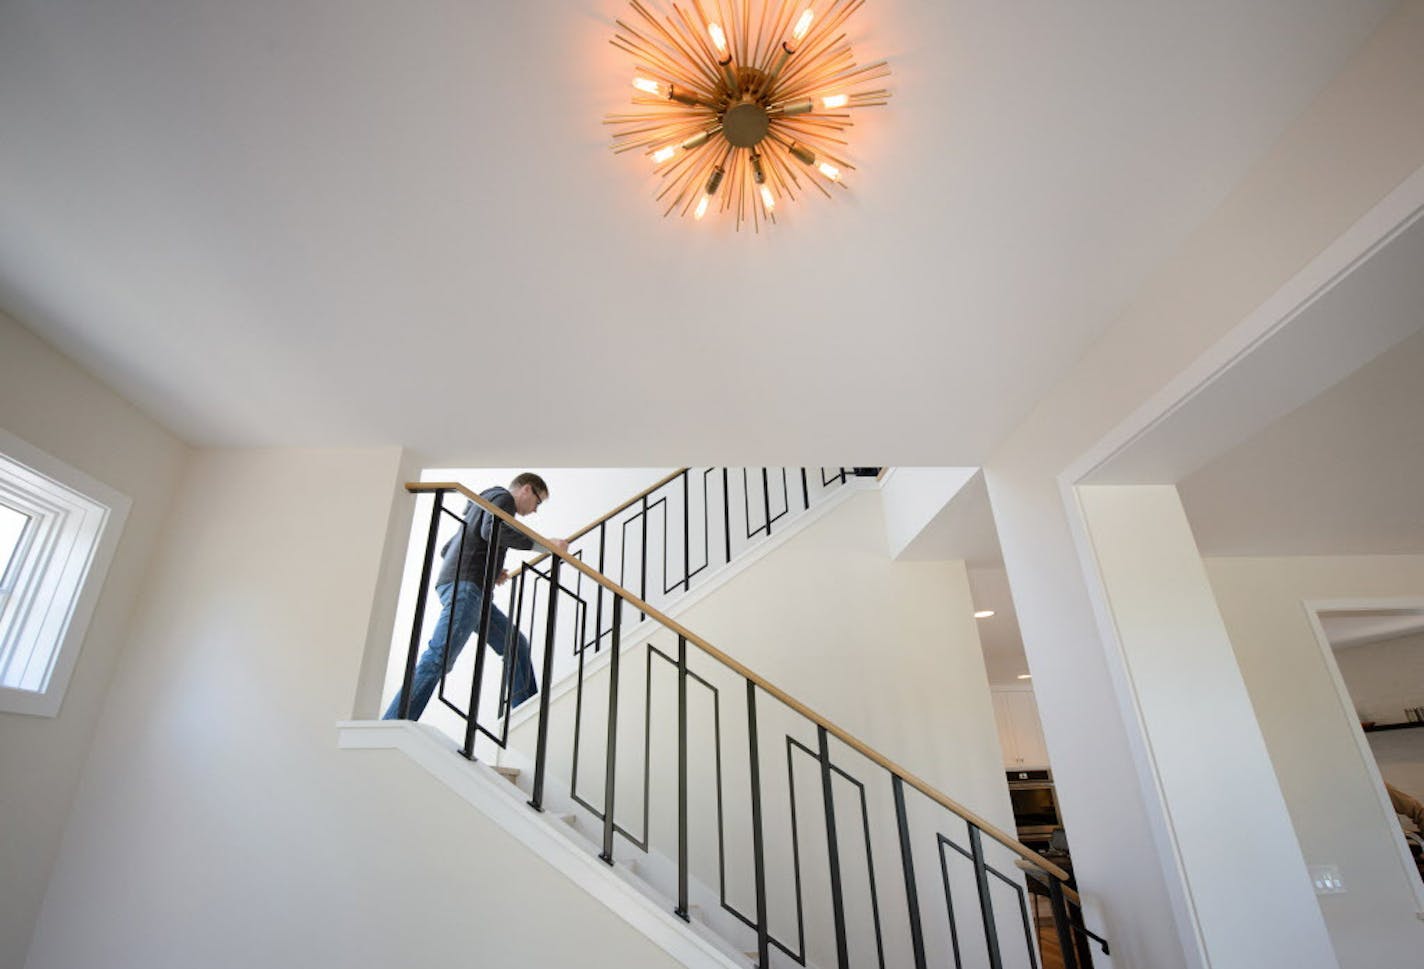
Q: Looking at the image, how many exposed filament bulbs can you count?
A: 8